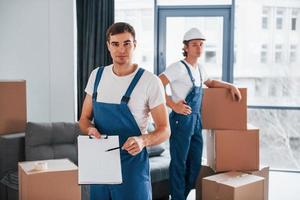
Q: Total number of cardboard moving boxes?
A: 6